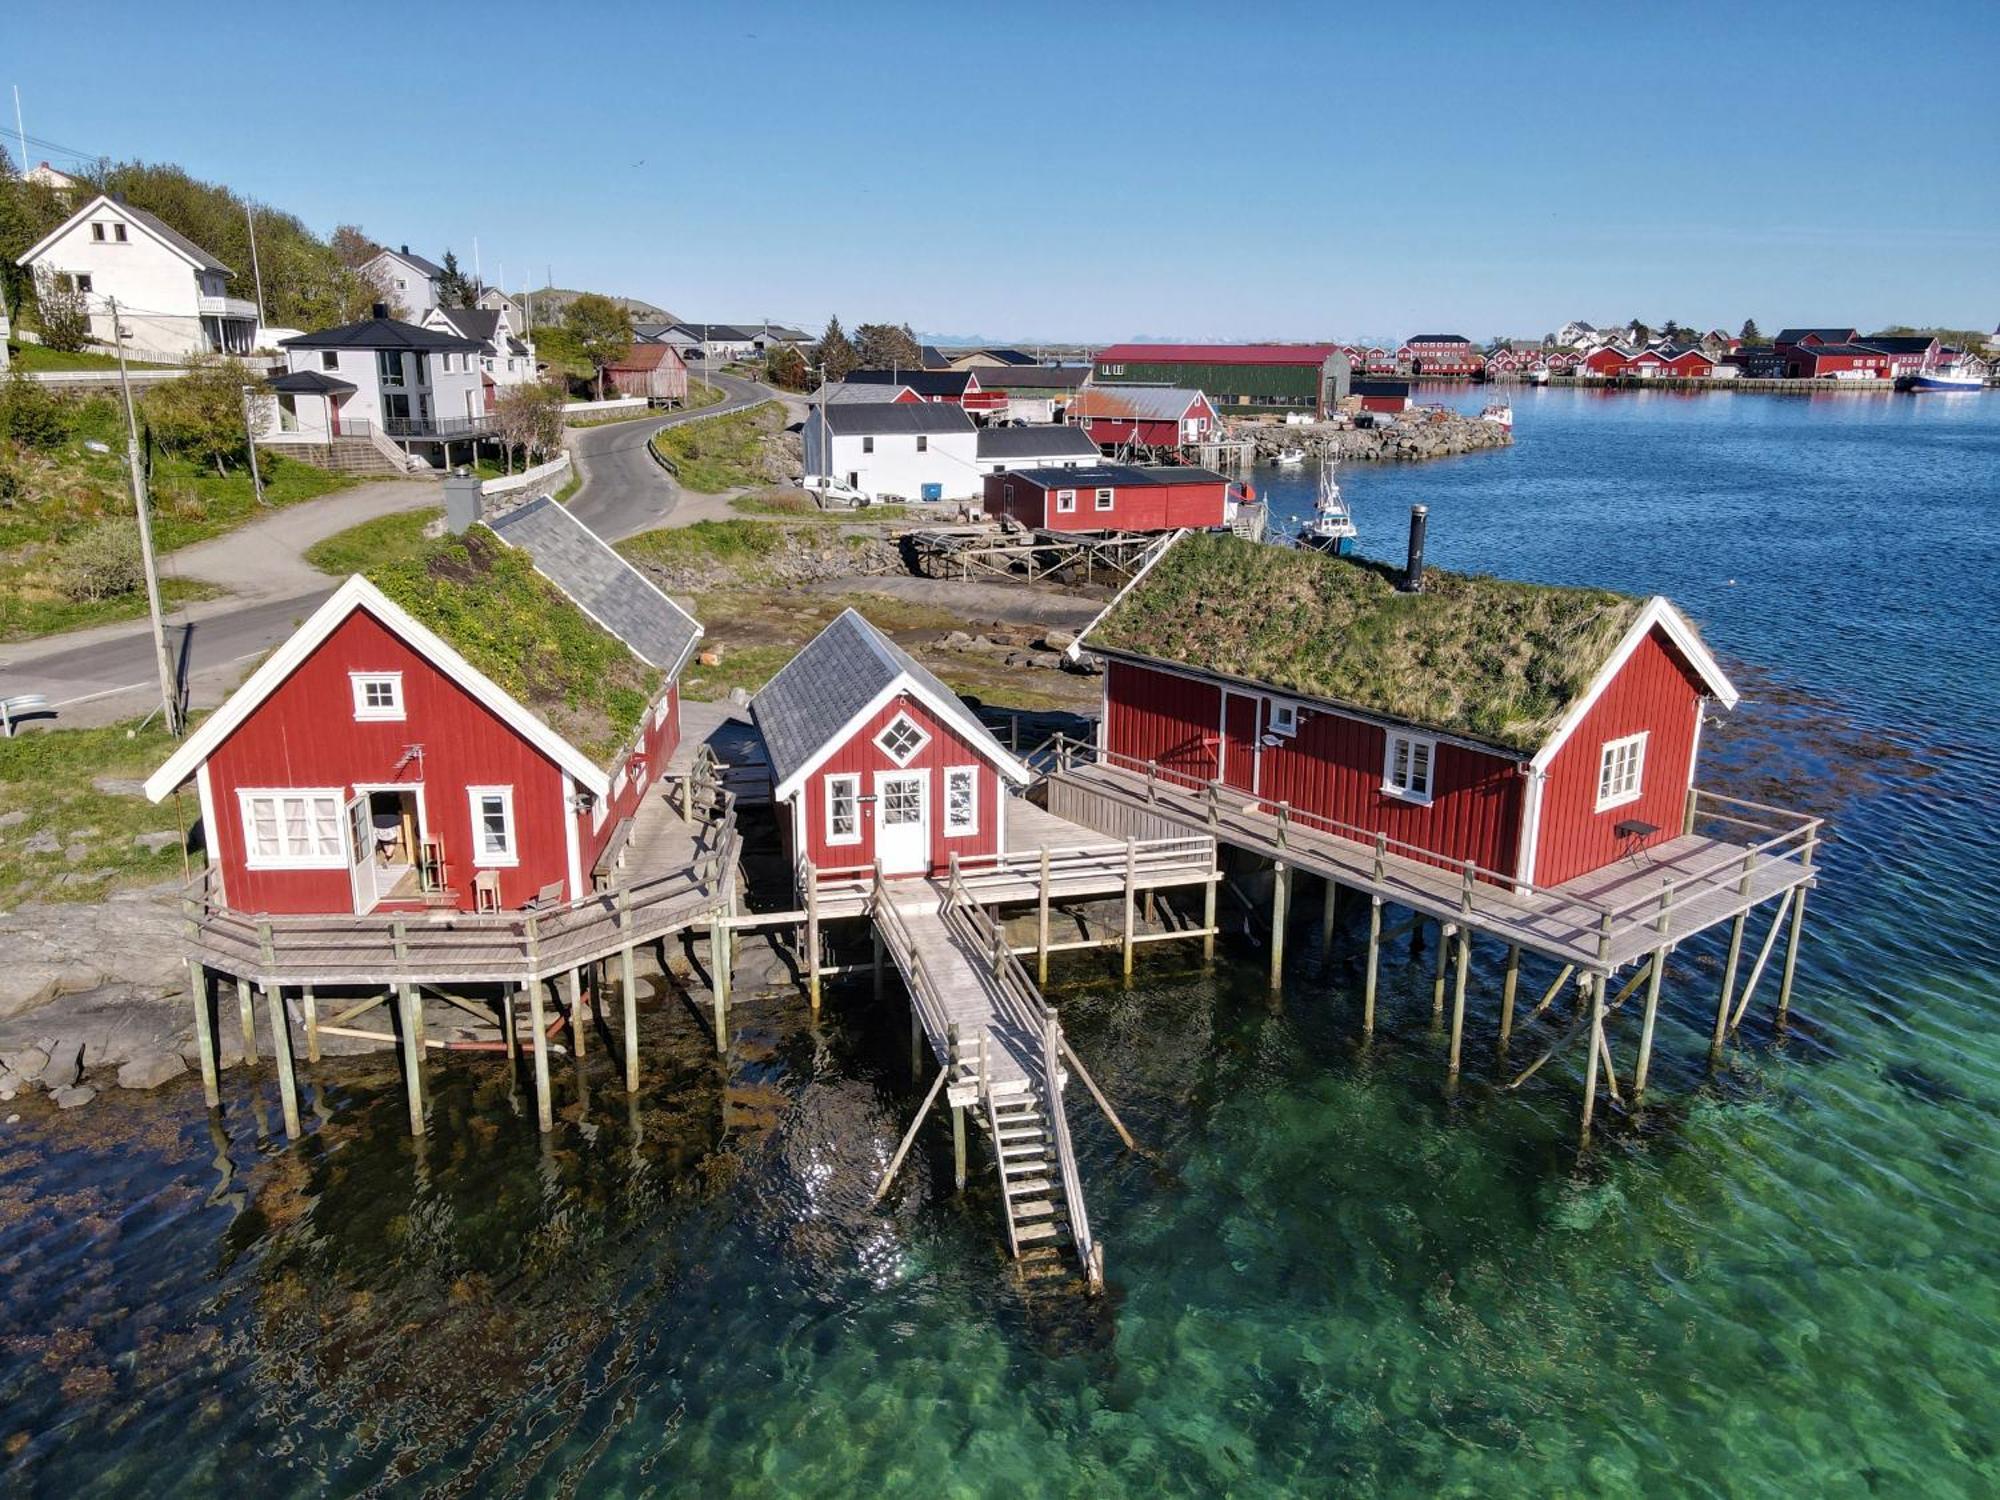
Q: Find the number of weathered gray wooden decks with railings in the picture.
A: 3